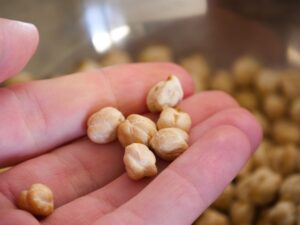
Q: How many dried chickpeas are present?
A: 7